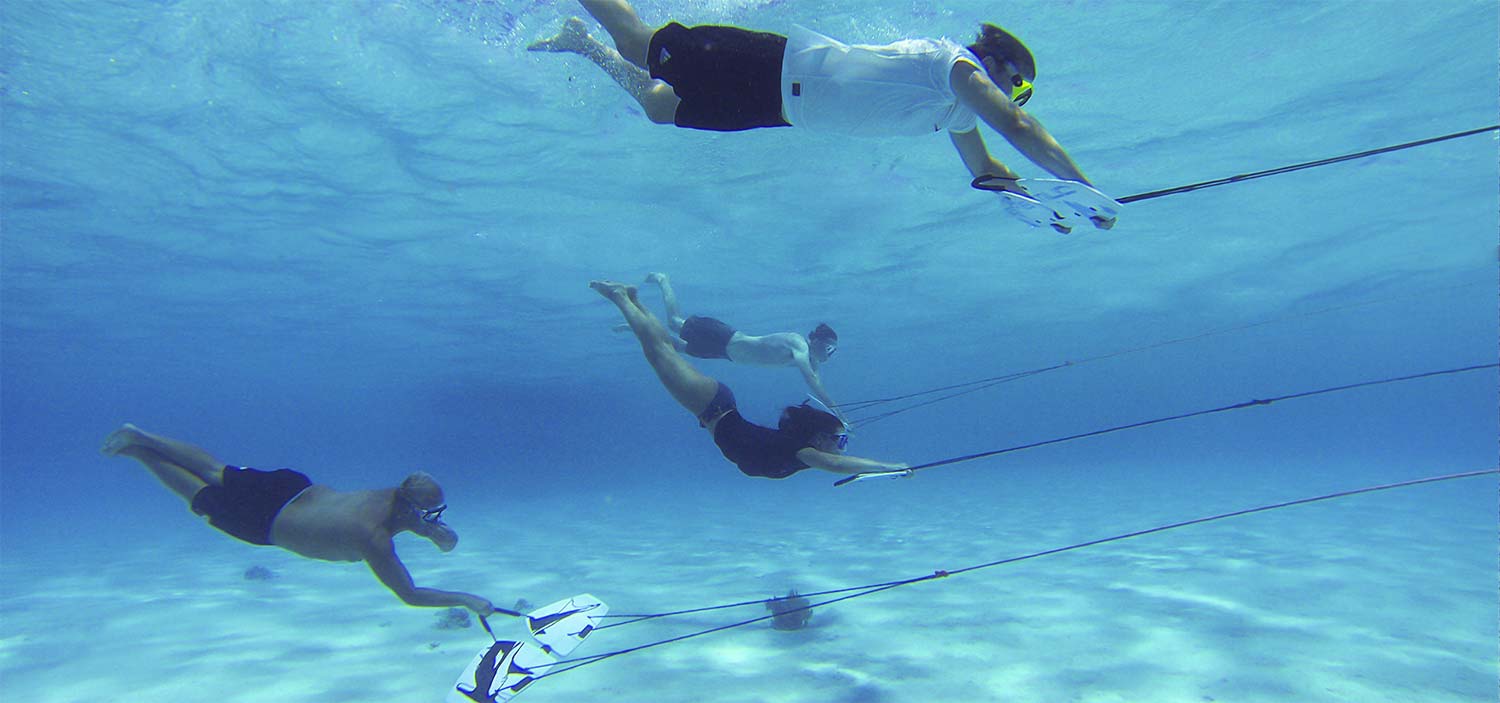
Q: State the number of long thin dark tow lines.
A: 4